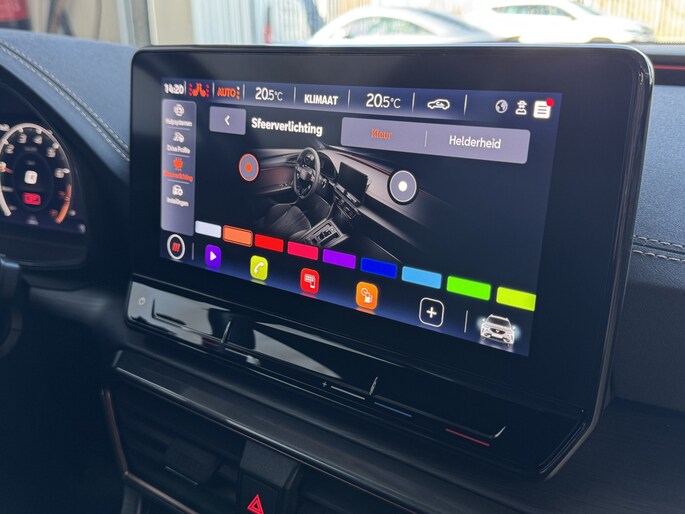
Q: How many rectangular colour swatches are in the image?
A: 9